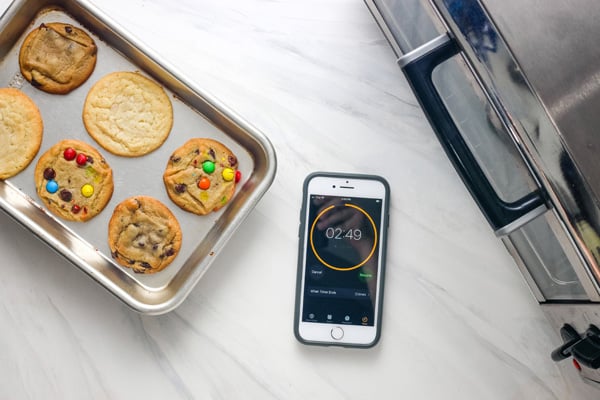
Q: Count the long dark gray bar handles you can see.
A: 1